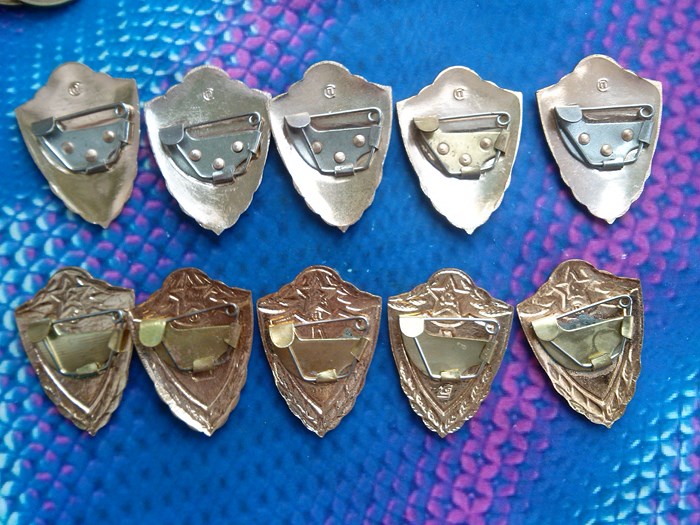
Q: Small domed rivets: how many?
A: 15